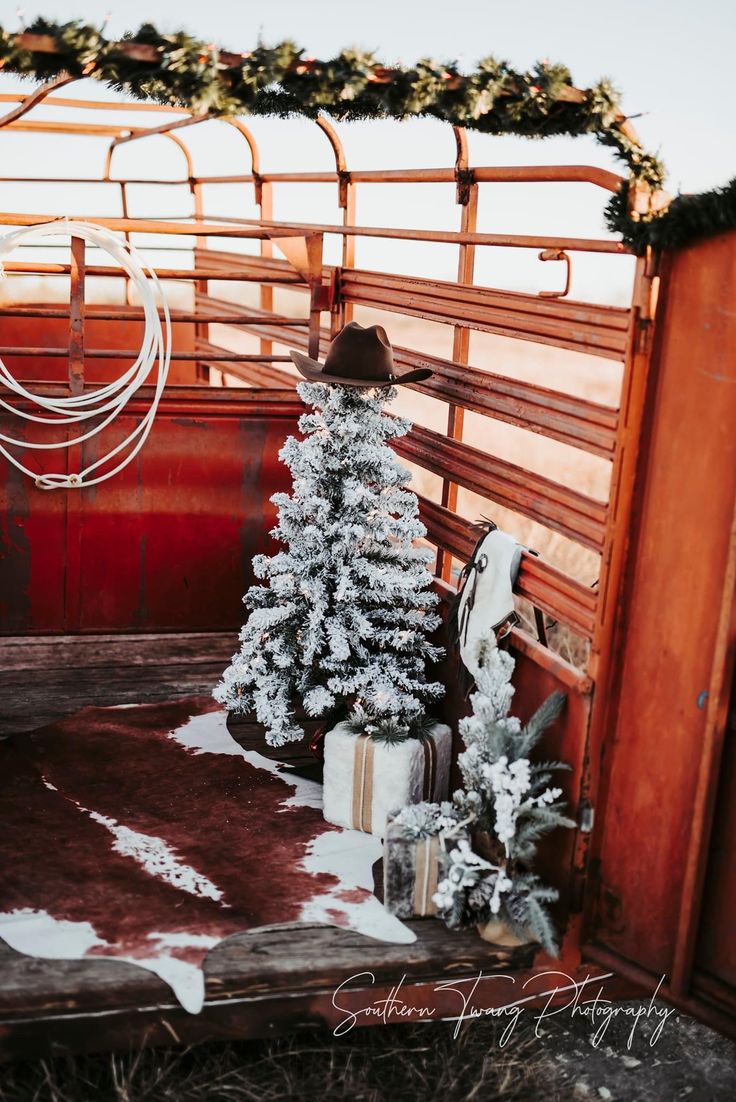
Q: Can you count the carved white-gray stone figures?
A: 0